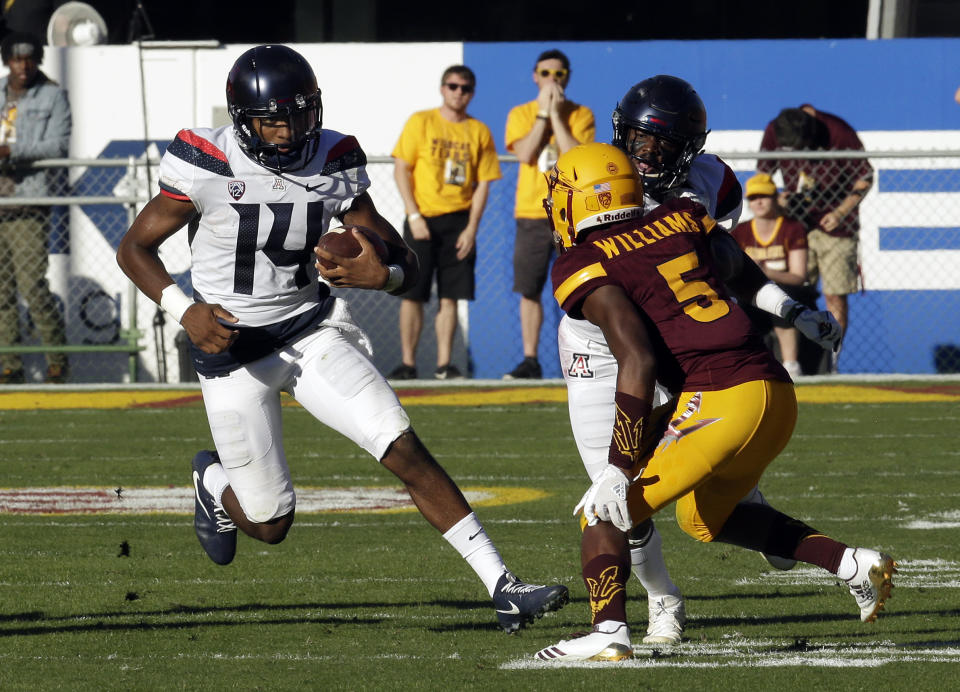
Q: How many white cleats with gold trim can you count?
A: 2